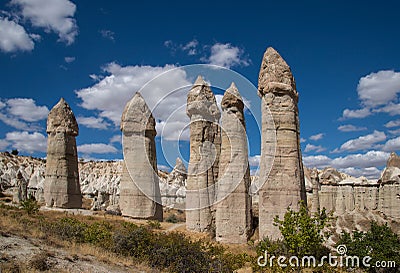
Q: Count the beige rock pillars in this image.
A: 5